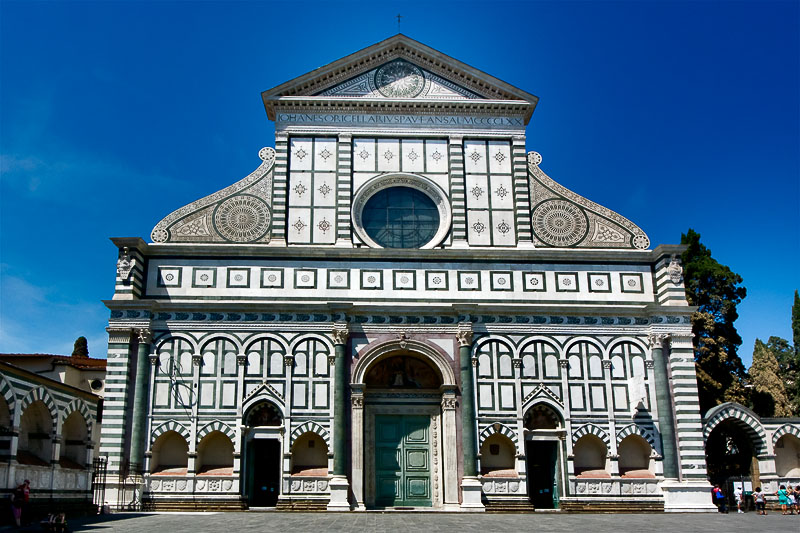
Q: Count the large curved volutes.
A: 2